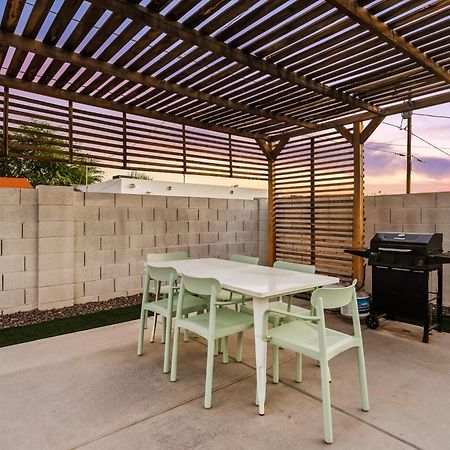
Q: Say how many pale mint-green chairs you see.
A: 6